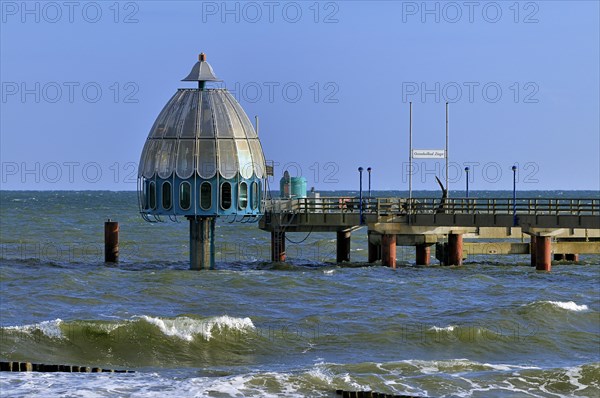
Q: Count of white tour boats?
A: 0